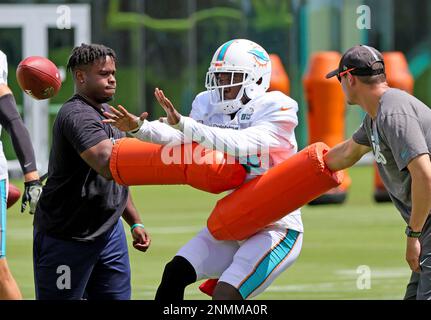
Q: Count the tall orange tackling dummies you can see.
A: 3